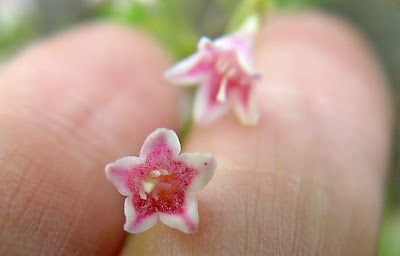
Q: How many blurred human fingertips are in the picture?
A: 2